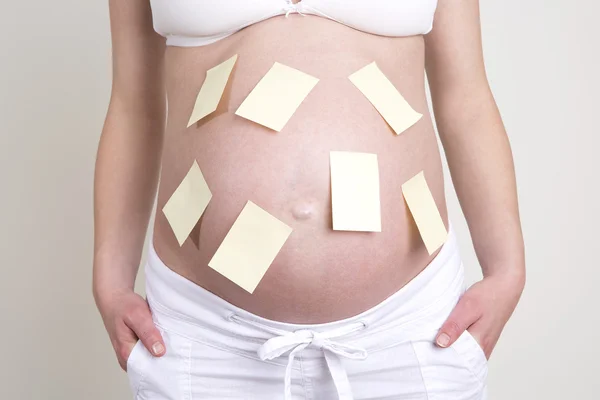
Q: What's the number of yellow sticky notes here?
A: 7